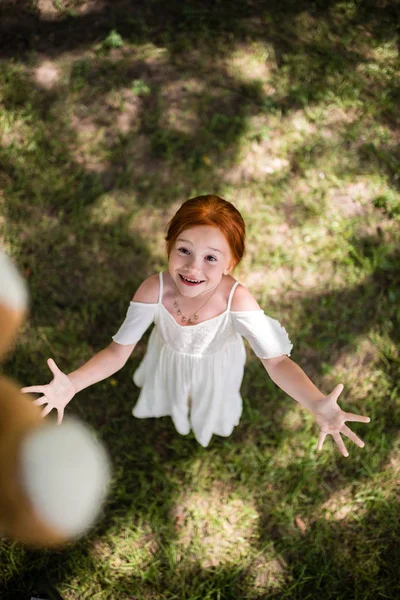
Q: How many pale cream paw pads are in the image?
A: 2